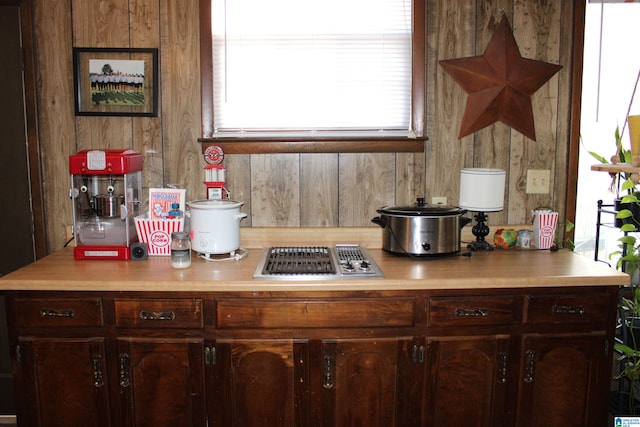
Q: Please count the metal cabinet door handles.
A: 5